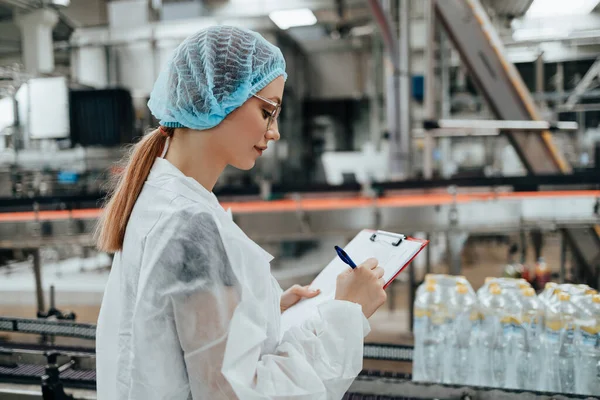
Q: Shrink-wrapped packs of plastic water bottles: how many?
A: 3